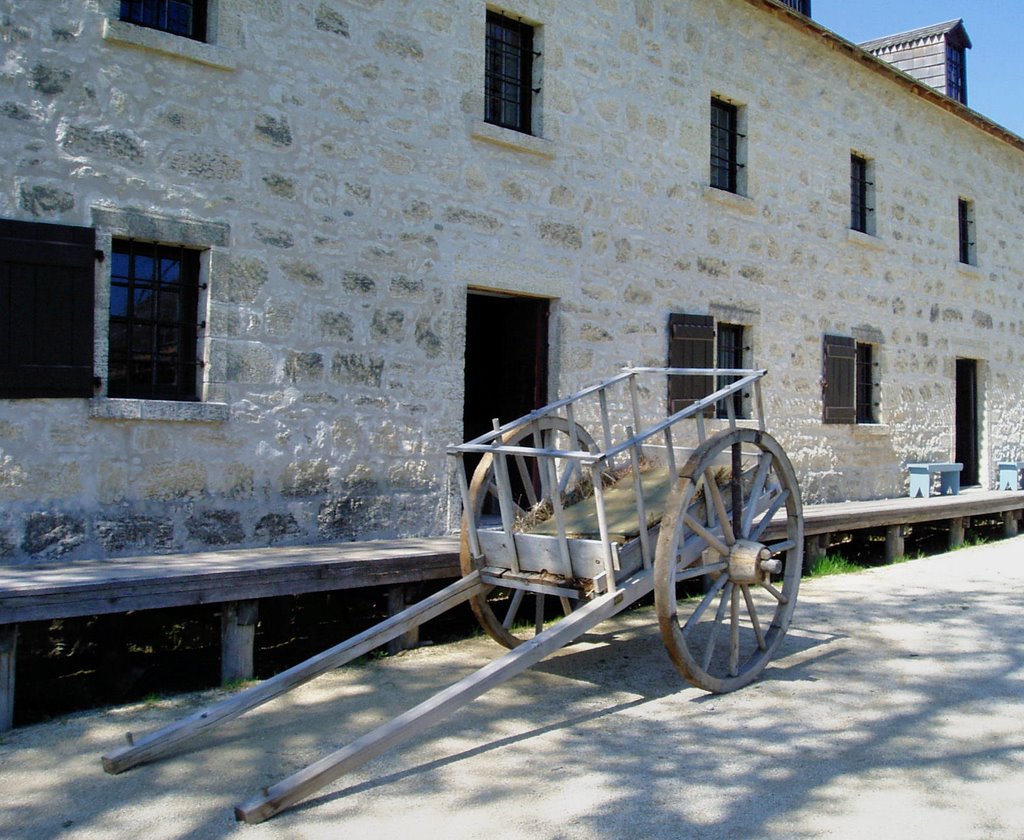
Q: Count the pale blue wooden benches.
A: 2